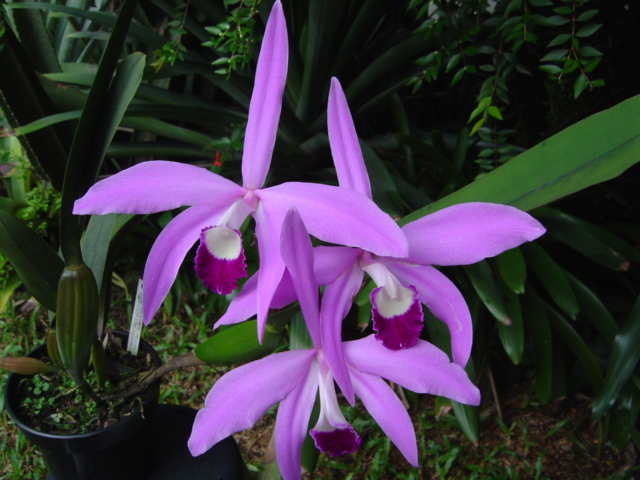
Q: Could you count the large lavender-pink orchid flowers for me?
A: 3